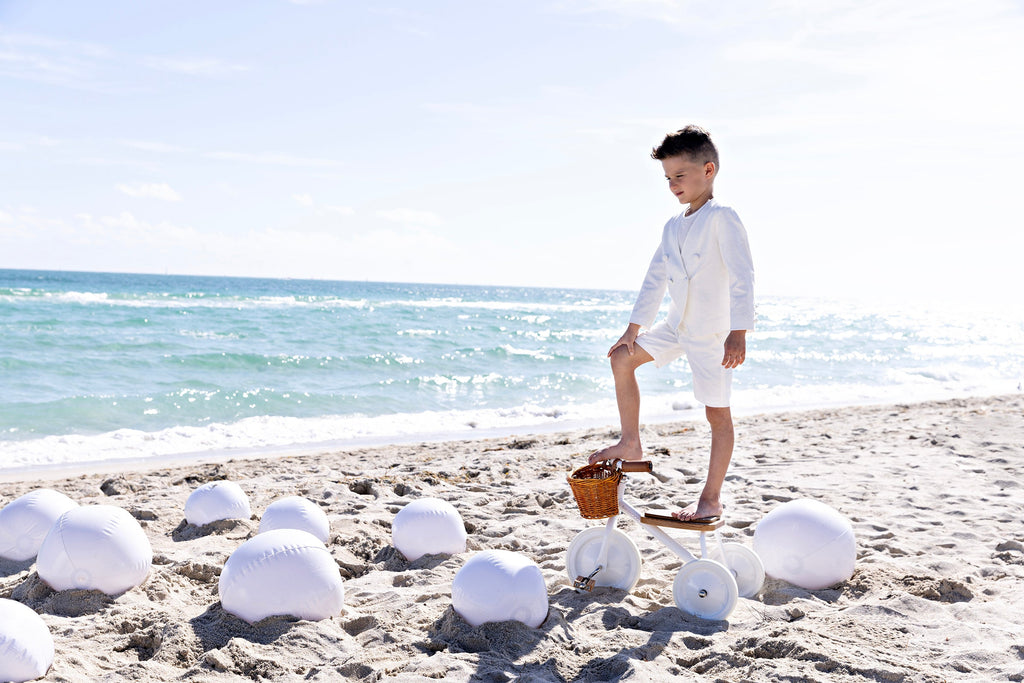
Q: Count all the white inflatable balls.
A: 9